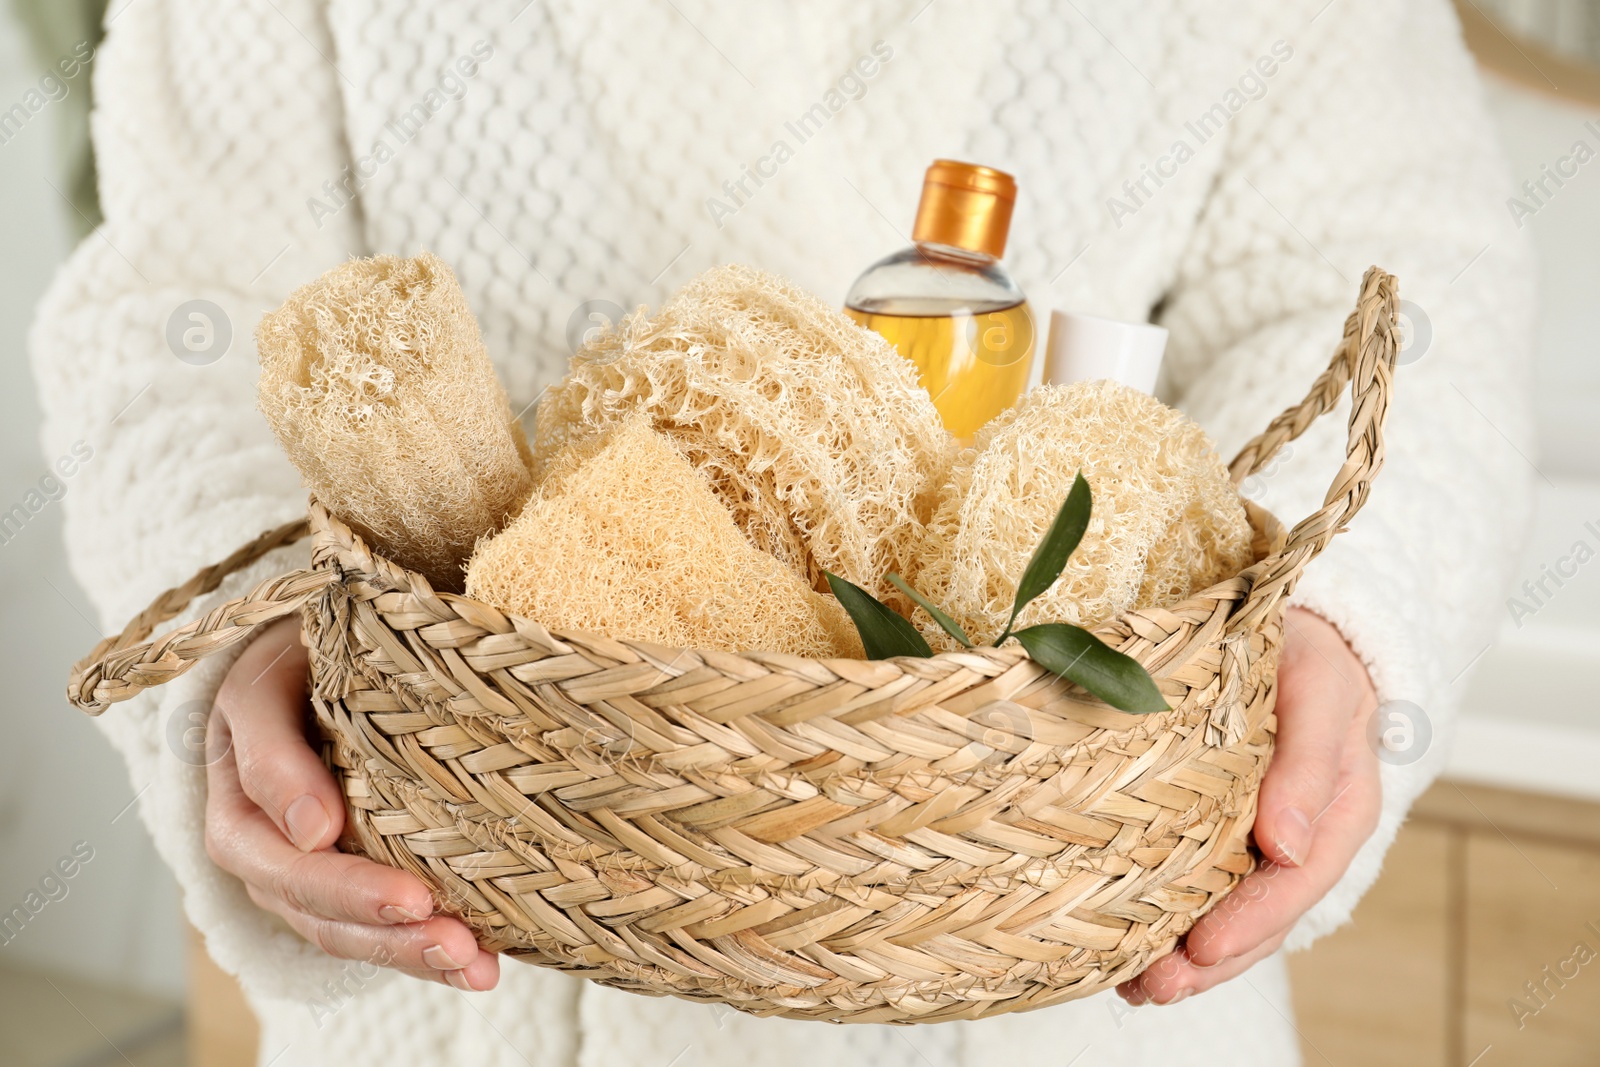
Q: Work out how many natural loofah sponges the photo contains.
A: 4